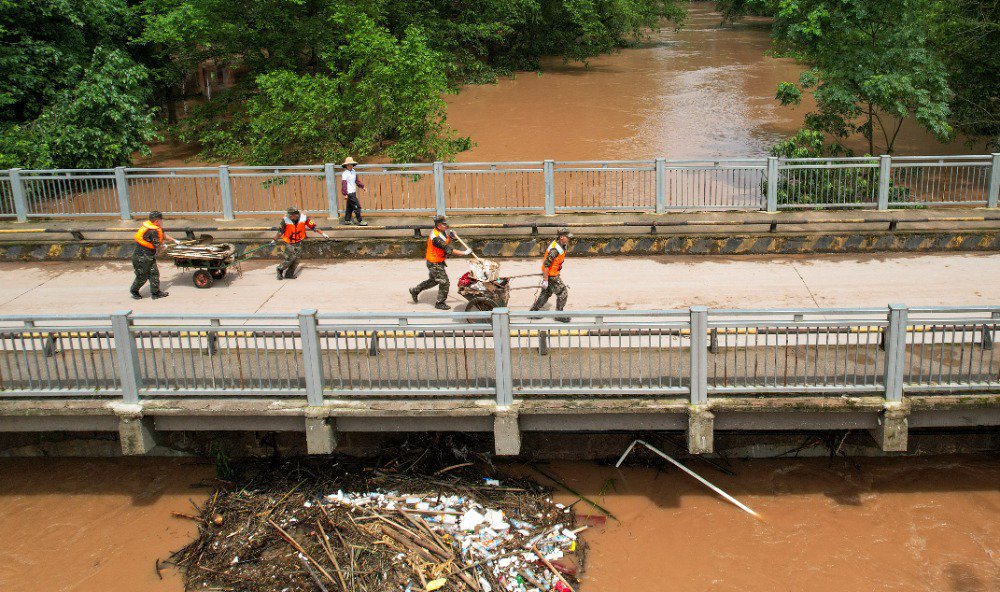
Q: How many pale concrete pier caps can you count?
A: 5